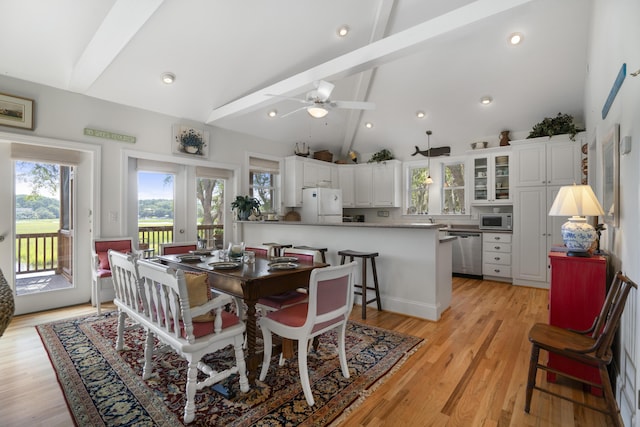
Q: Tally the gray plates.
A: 5